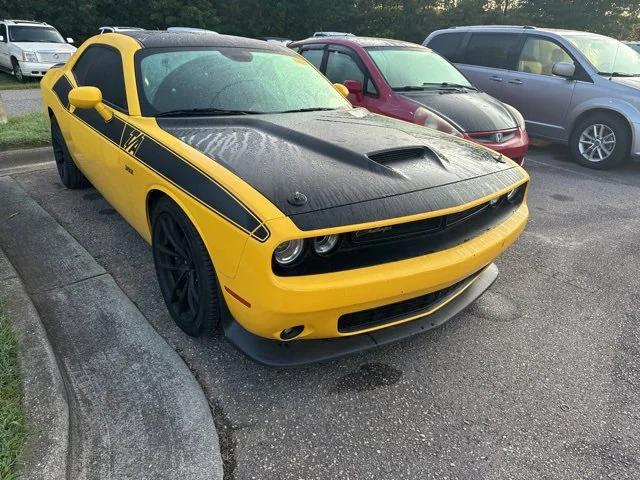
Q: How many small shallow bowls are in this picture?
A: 0